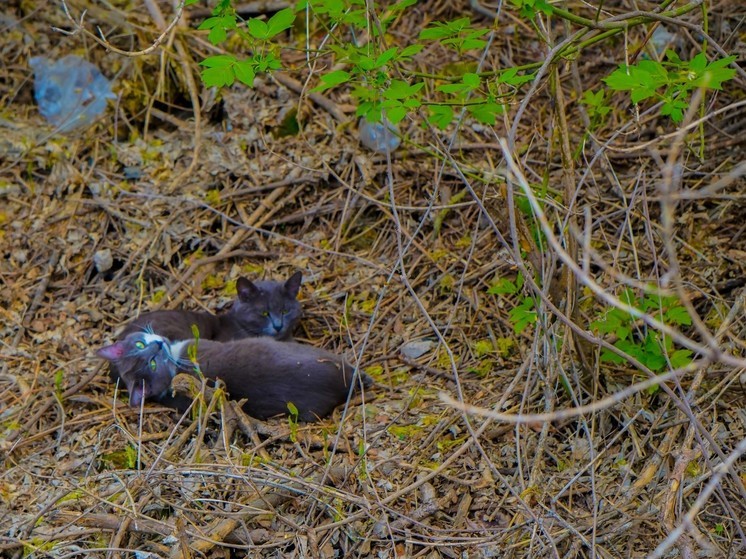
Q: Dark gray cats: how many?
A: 2